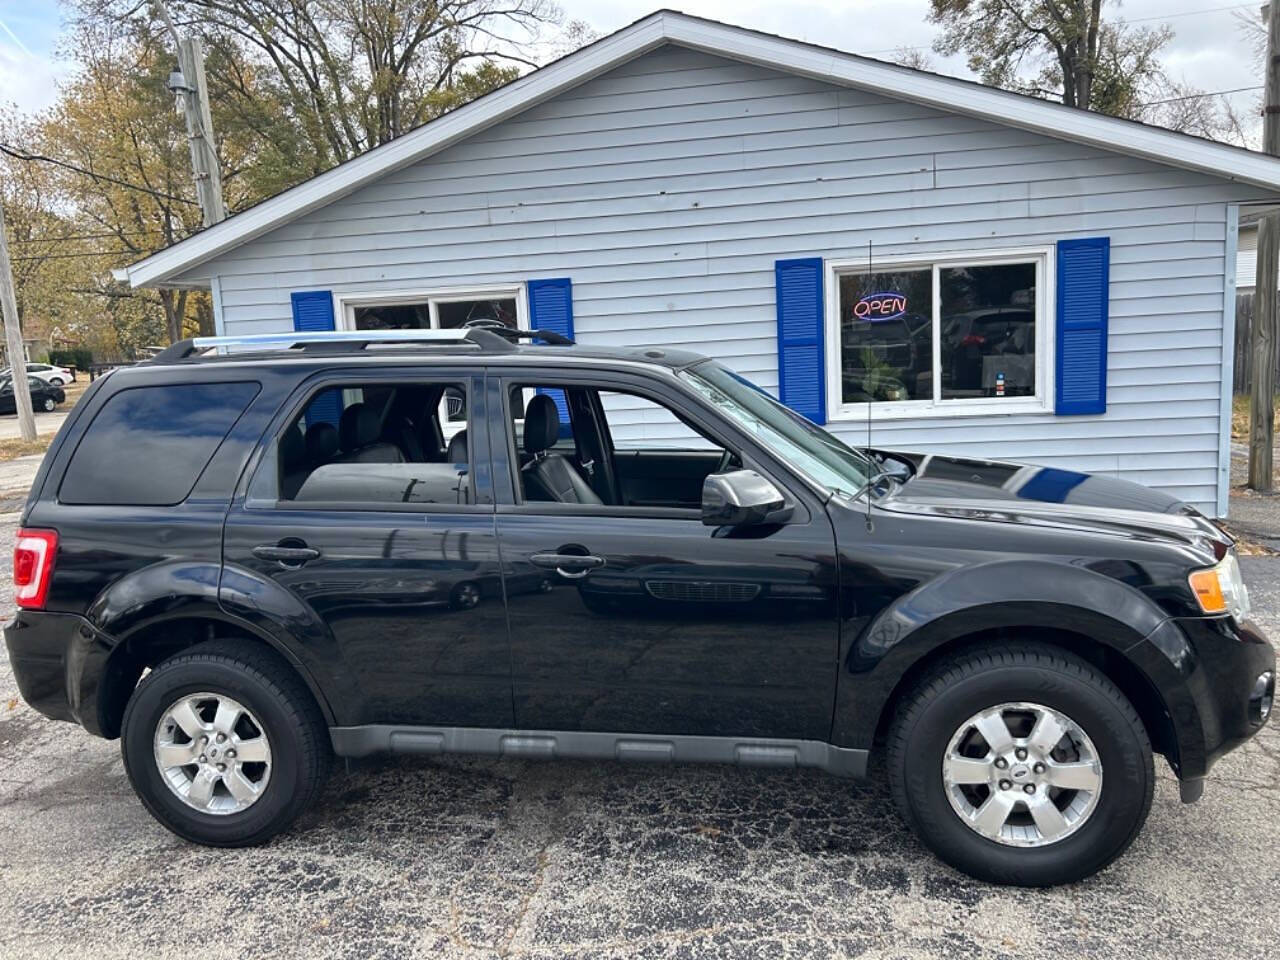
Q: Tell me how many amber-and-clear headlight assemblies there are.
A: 1